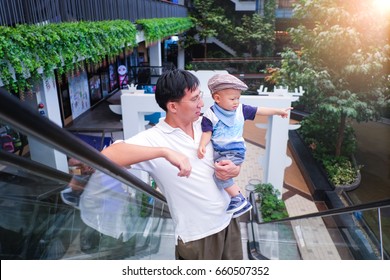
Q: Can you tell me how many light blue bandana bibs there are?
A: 1